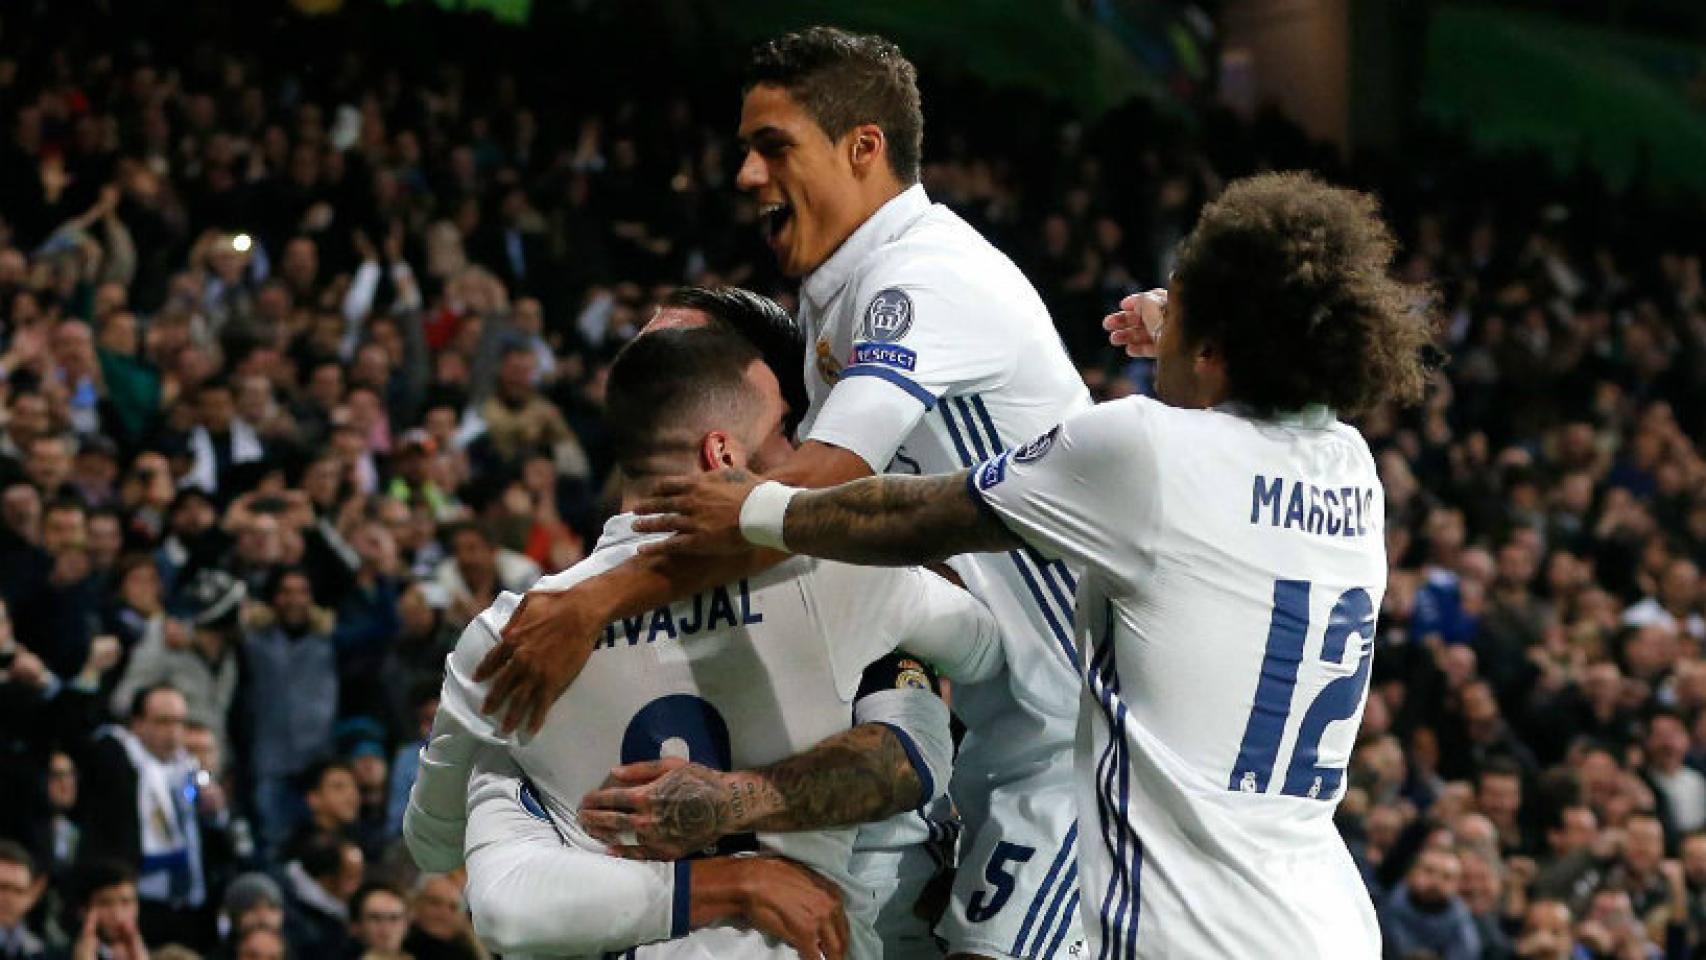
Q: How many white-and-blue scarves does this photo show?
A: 1